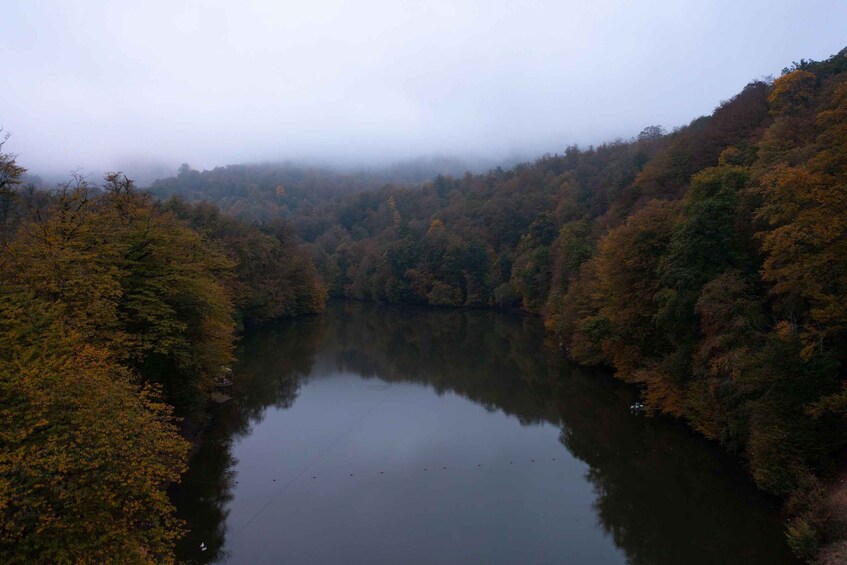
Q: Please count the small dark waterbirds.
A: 11